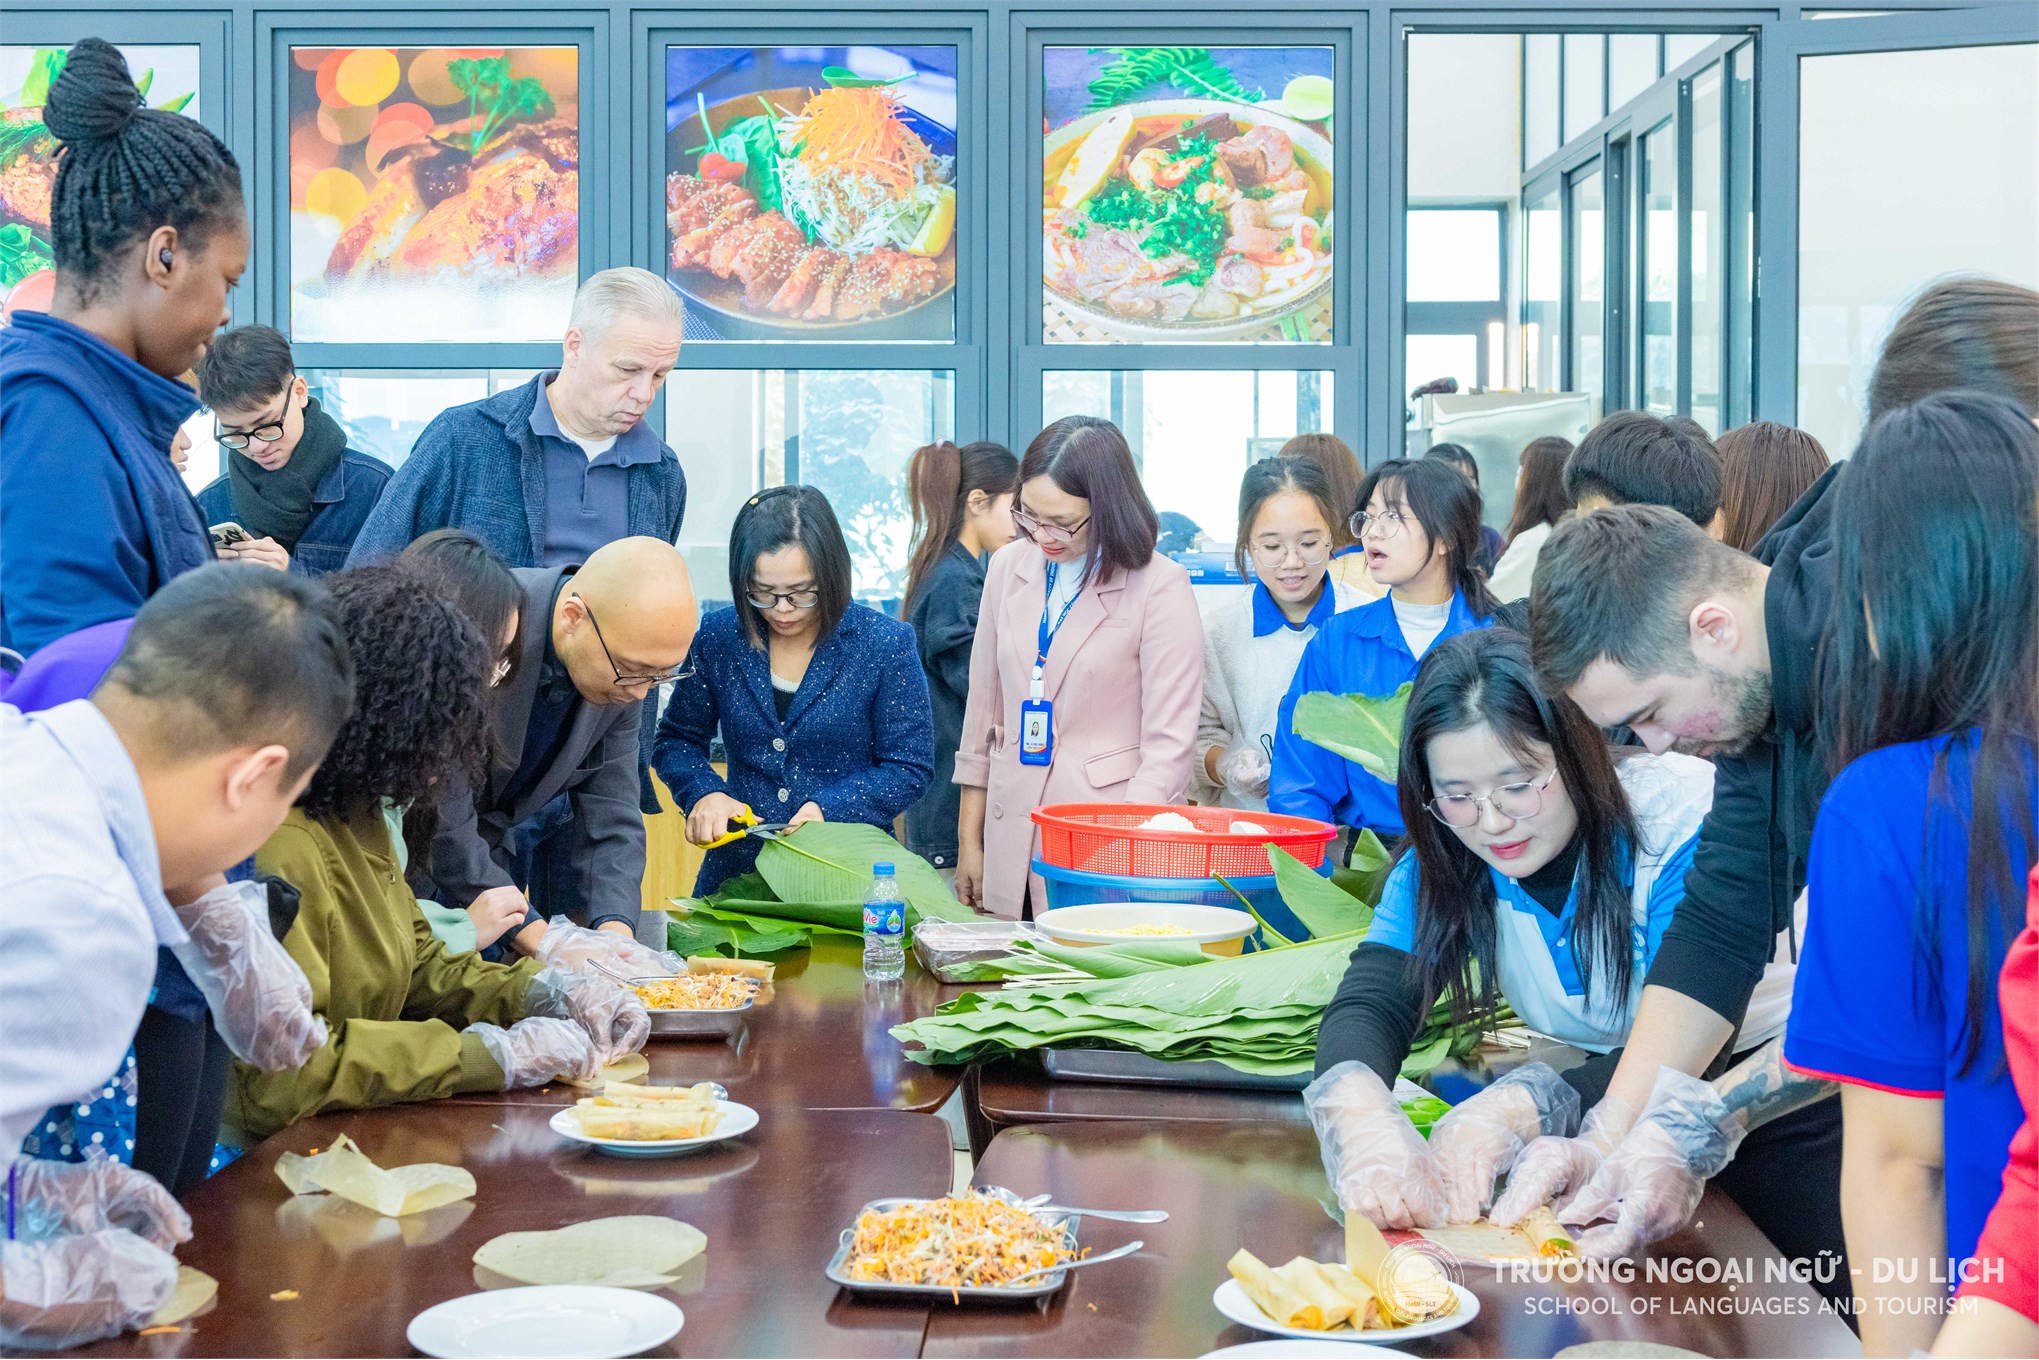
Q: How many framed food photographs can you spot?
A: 4